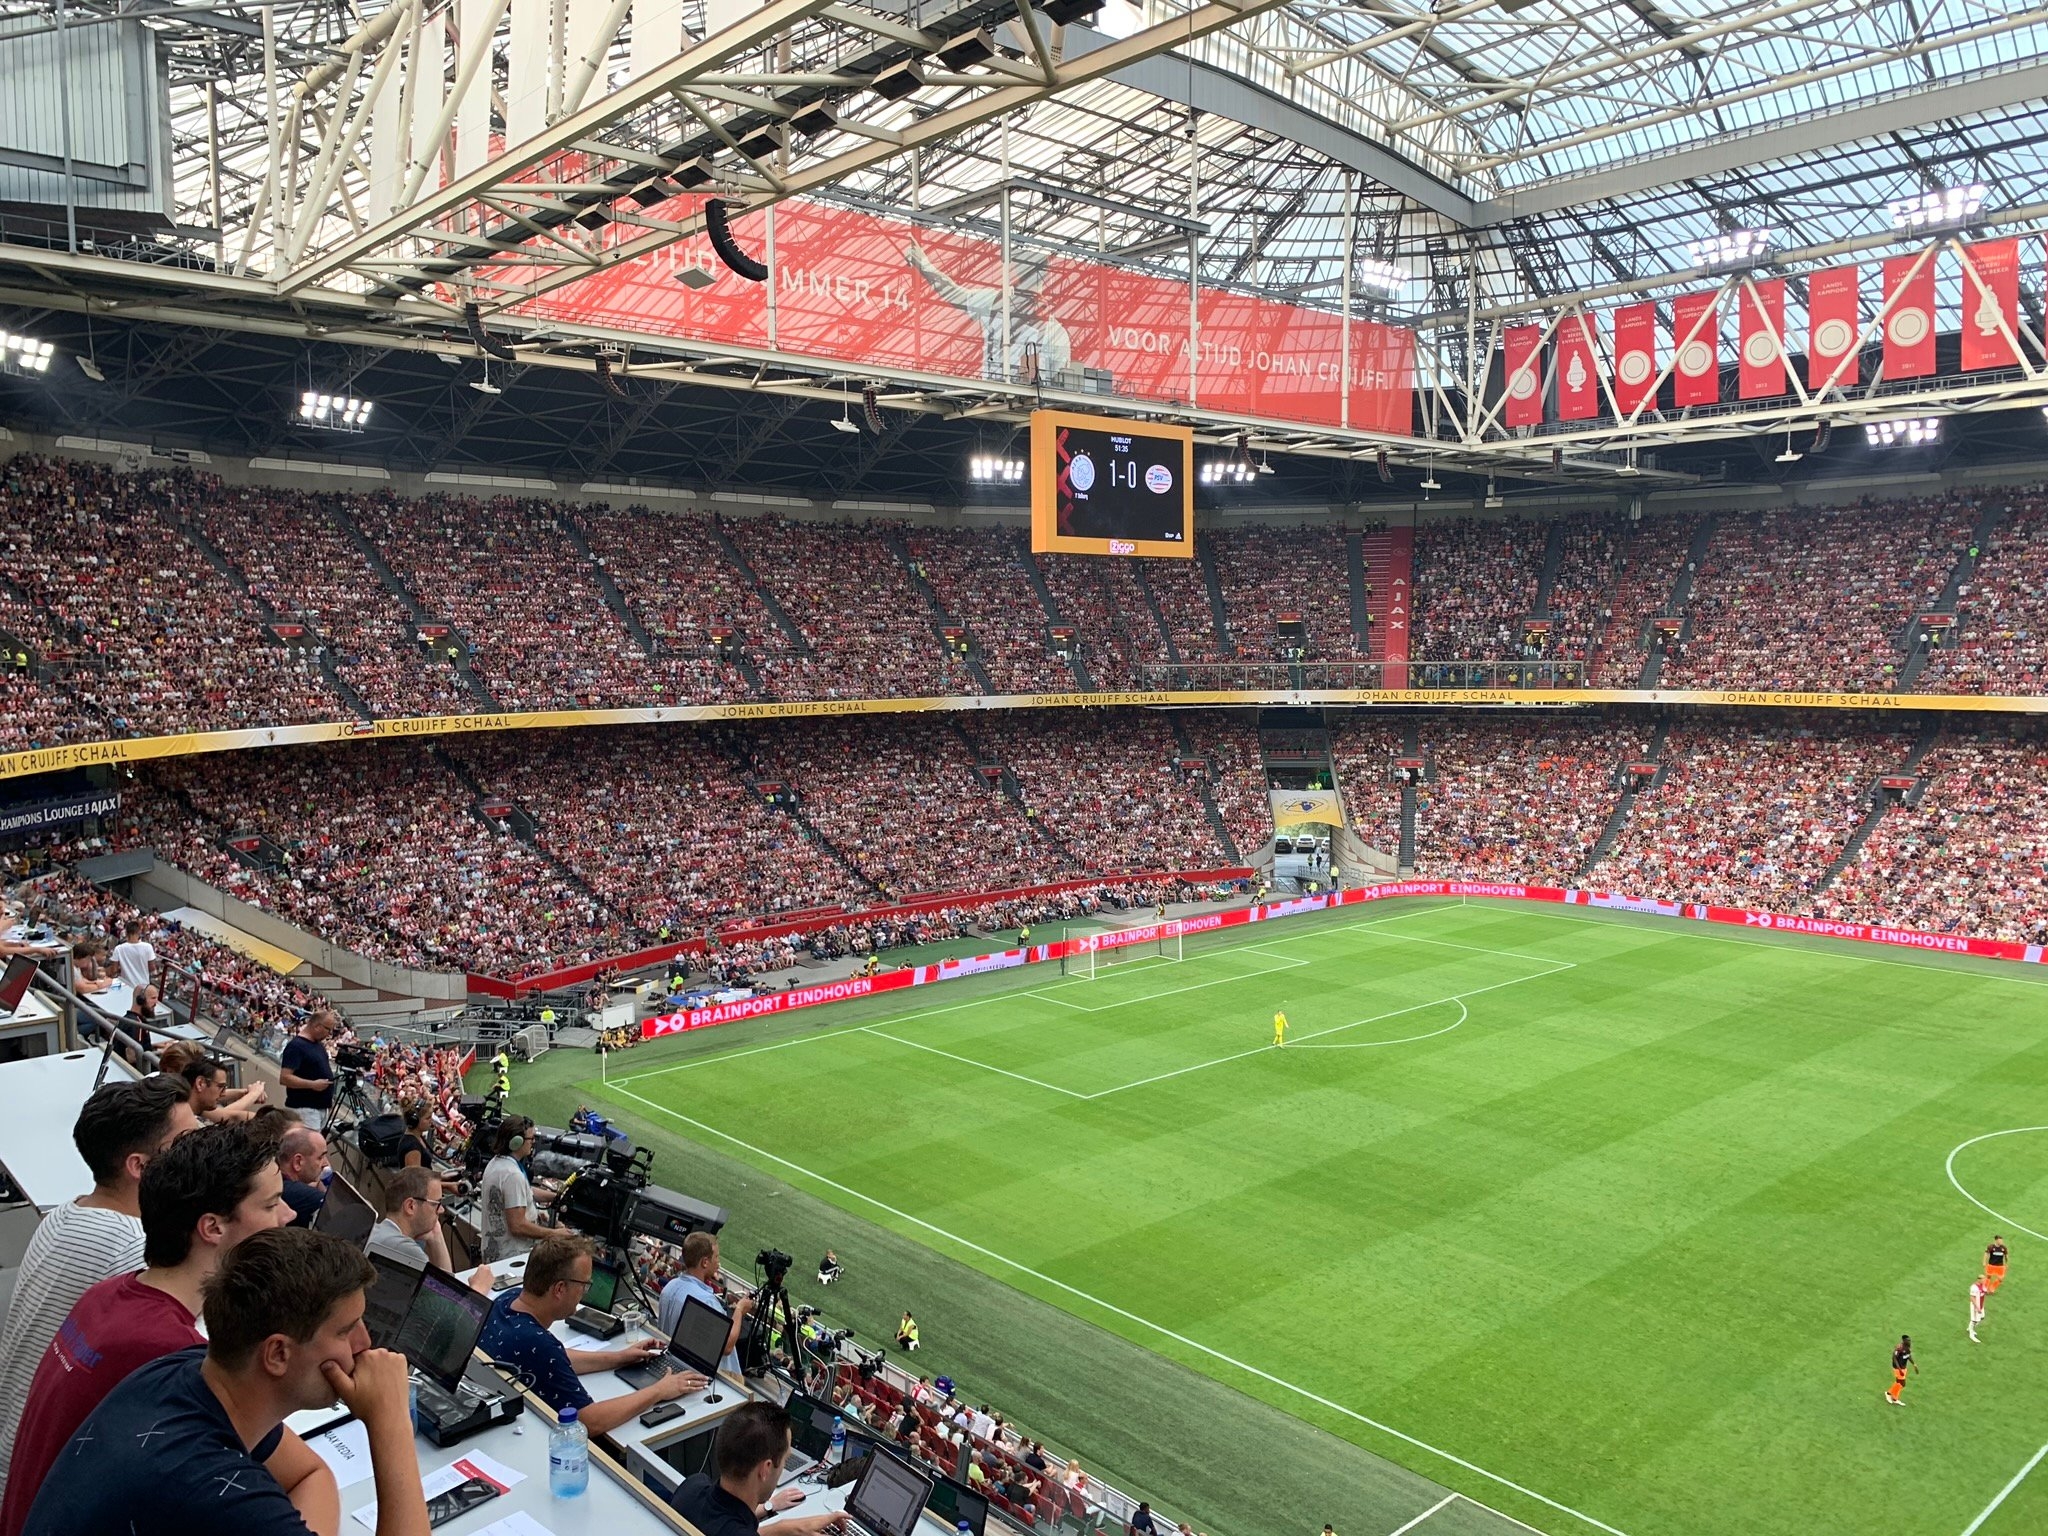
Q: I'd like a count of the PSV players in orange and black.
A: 2